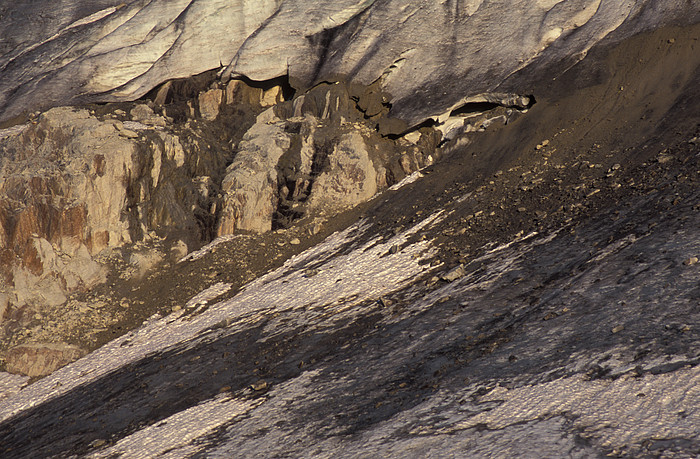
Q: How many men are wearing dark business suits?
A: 0